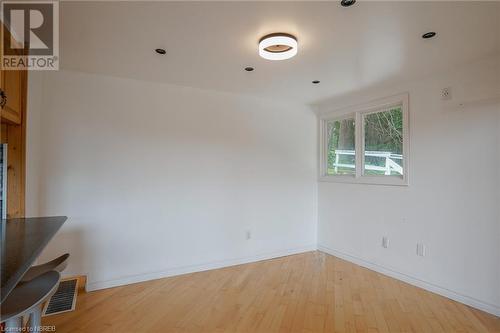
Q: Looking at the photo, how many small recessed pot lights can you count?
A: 5